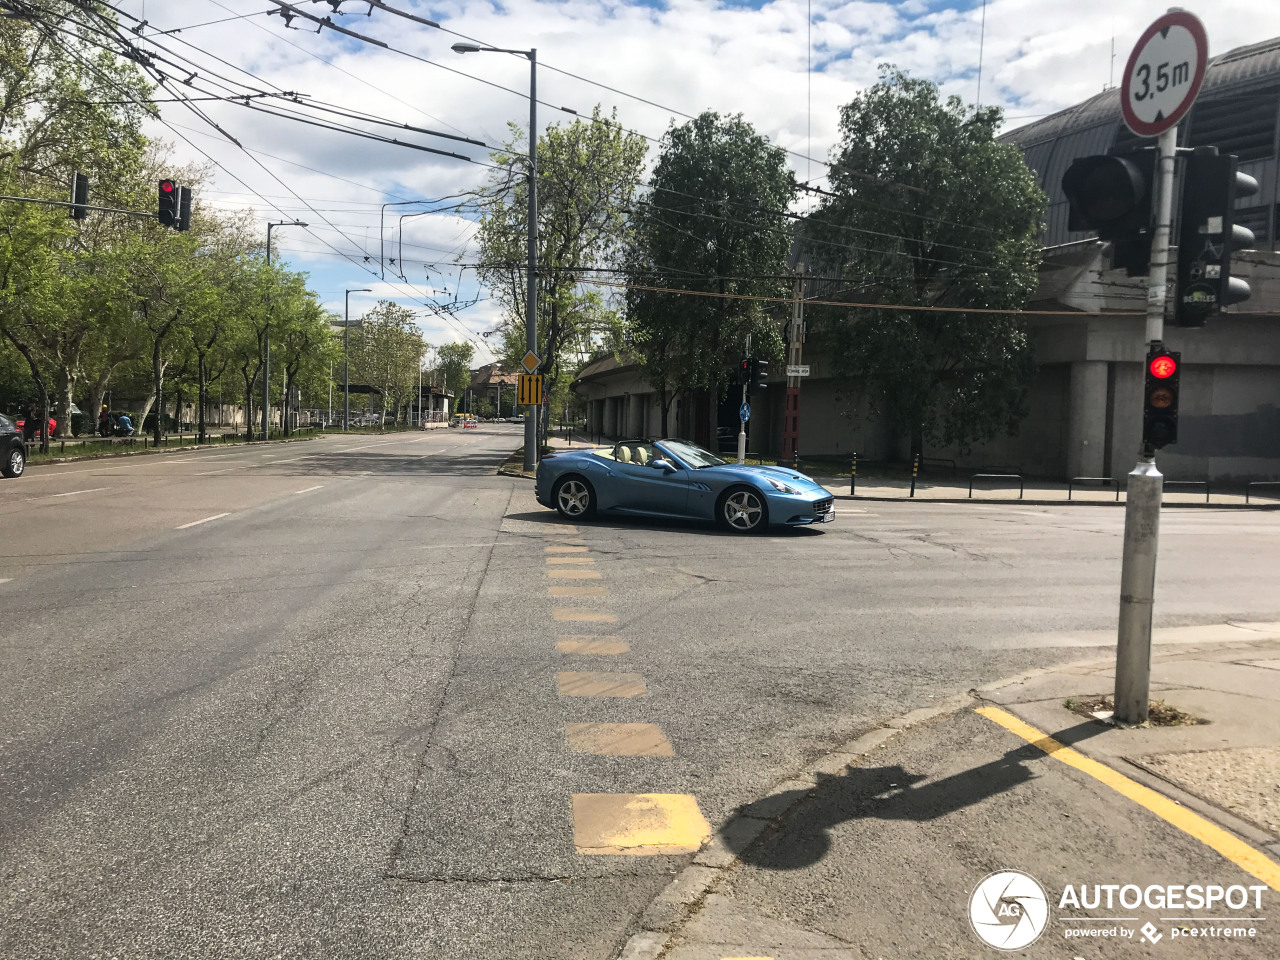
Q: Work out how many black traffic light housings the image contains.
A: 8